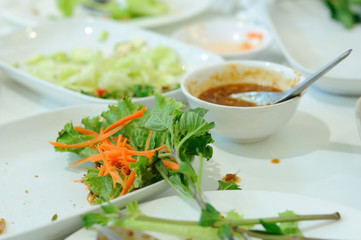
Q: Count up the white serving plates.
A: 5